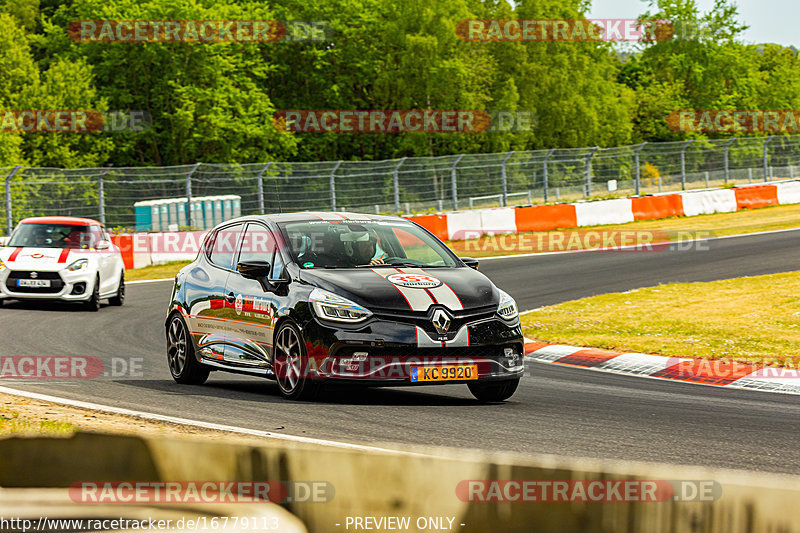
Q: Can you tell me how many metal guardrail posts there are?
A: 14